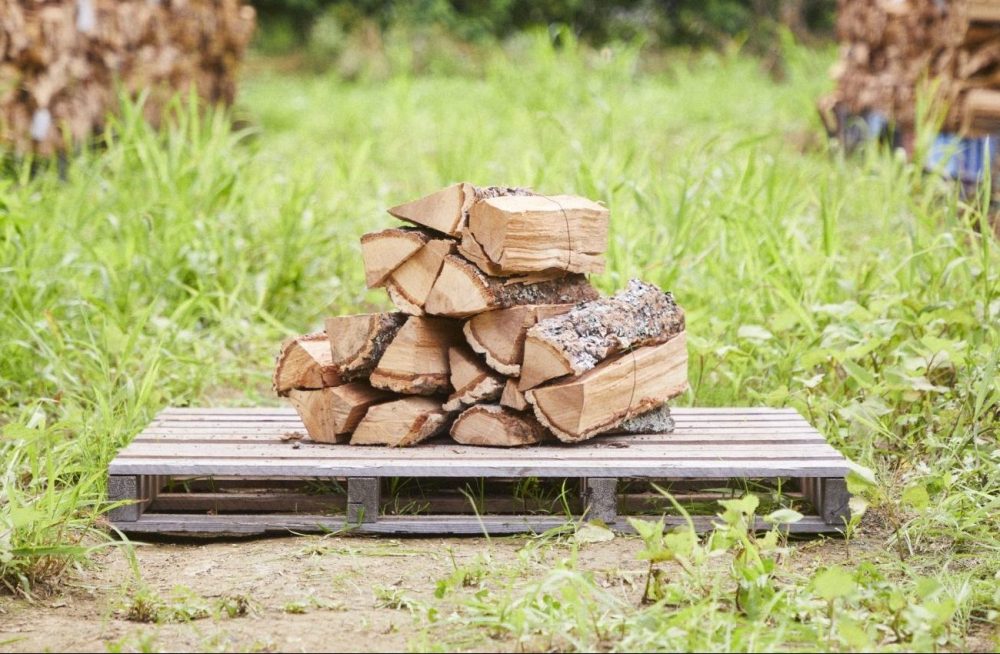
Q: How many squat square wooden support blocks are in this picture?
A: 4